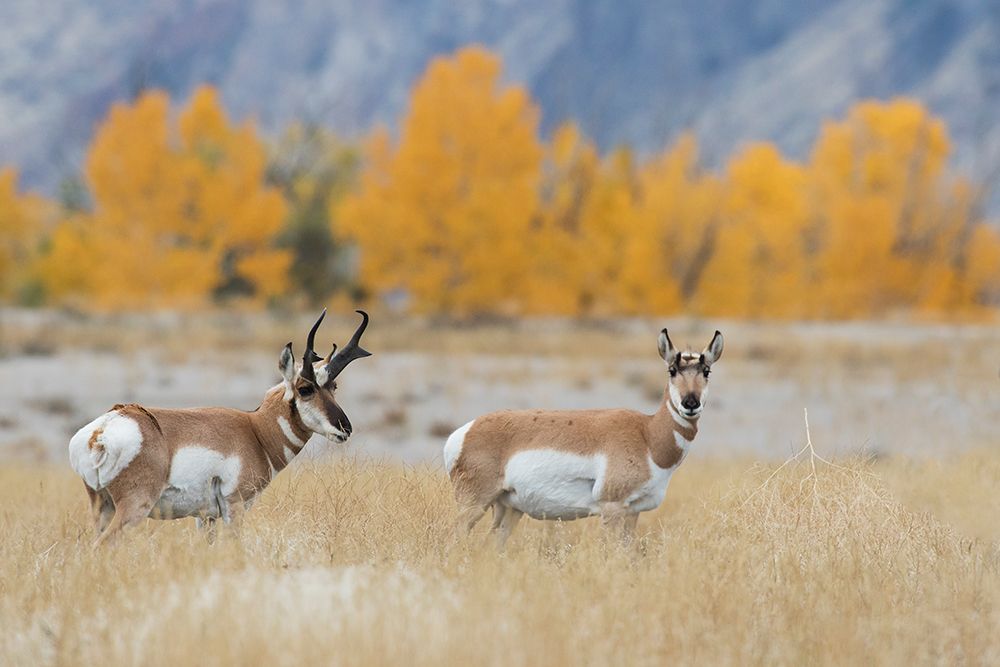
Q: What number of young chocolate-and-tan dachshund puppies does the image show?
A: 0